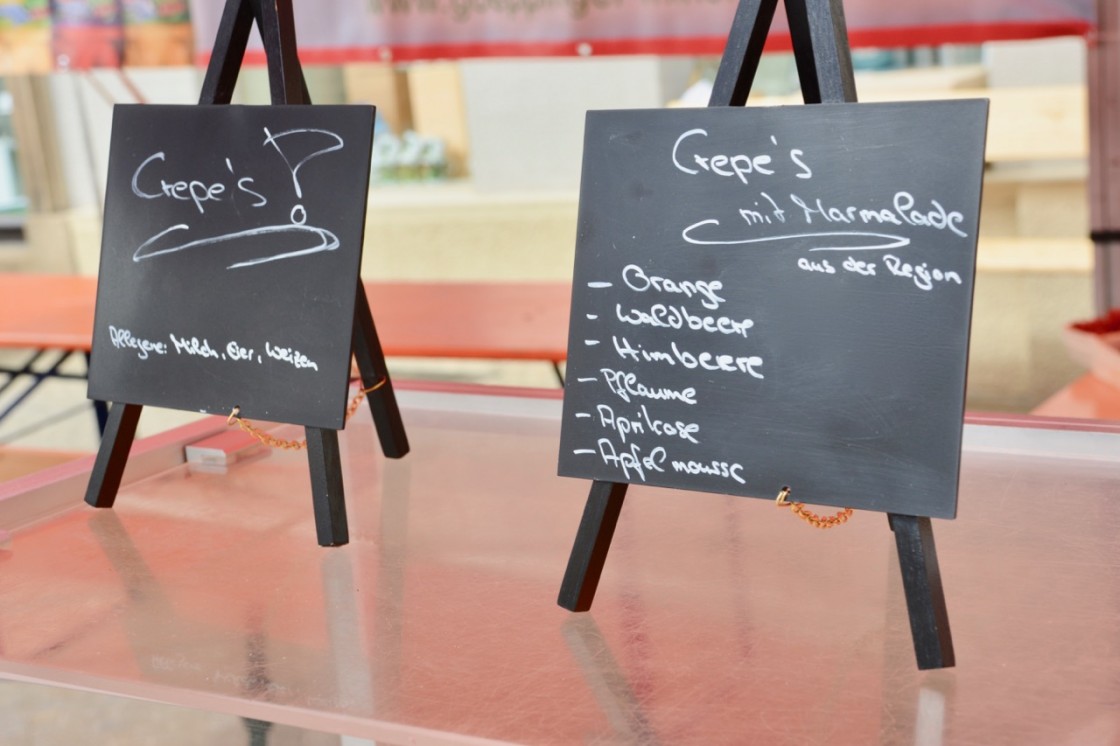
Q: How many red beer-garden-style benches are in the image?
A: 1